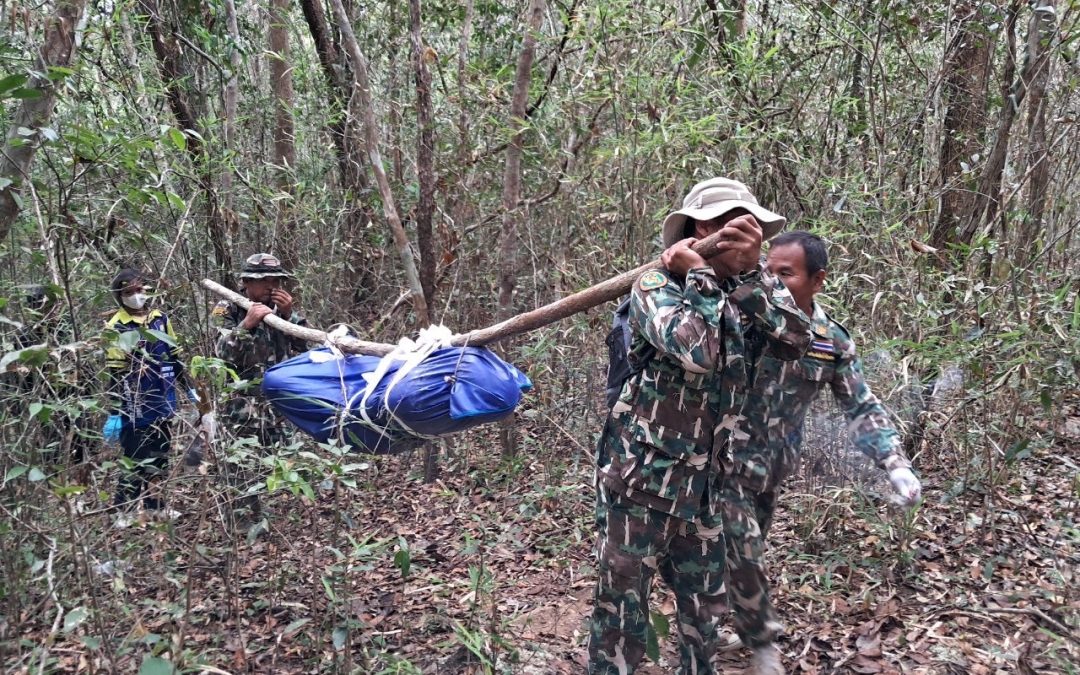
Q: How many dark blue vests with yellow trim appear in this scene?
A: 1